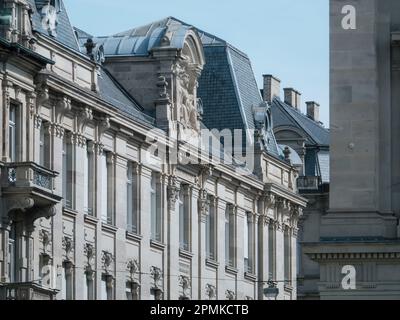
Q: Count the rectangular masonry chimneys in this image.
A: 3